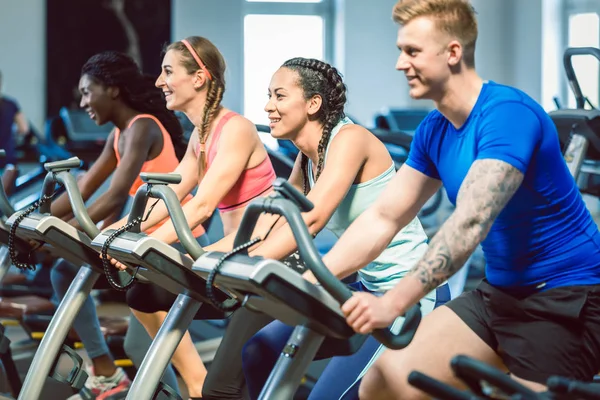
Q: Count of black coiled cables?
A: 3